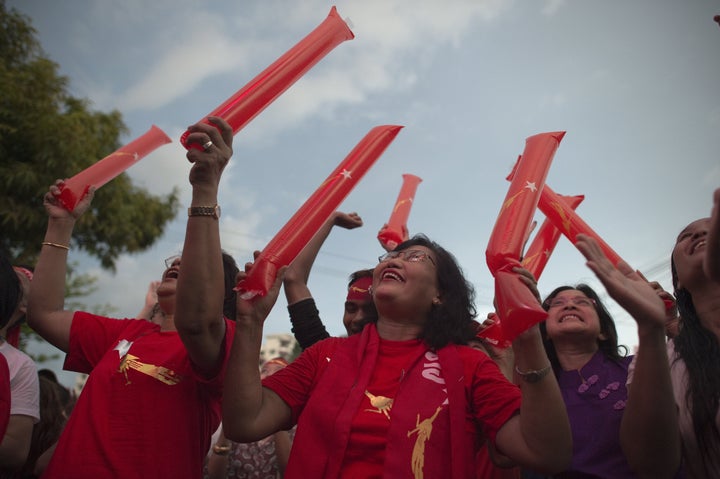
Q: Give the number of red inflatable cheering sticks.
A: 7